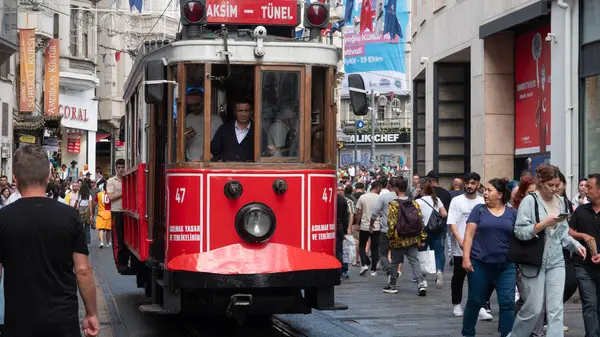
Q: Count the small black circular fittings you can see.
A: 2